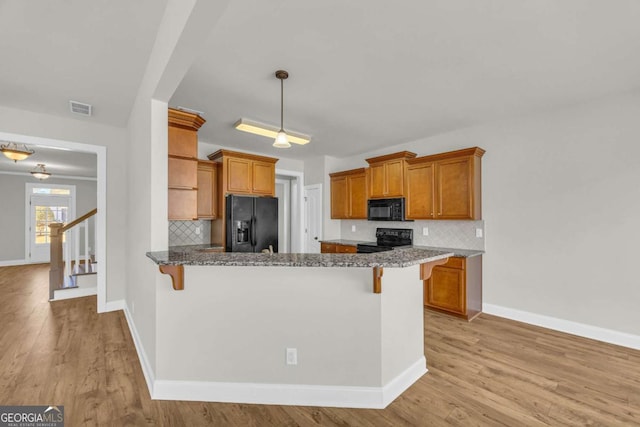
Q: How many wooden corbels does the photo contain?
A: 3